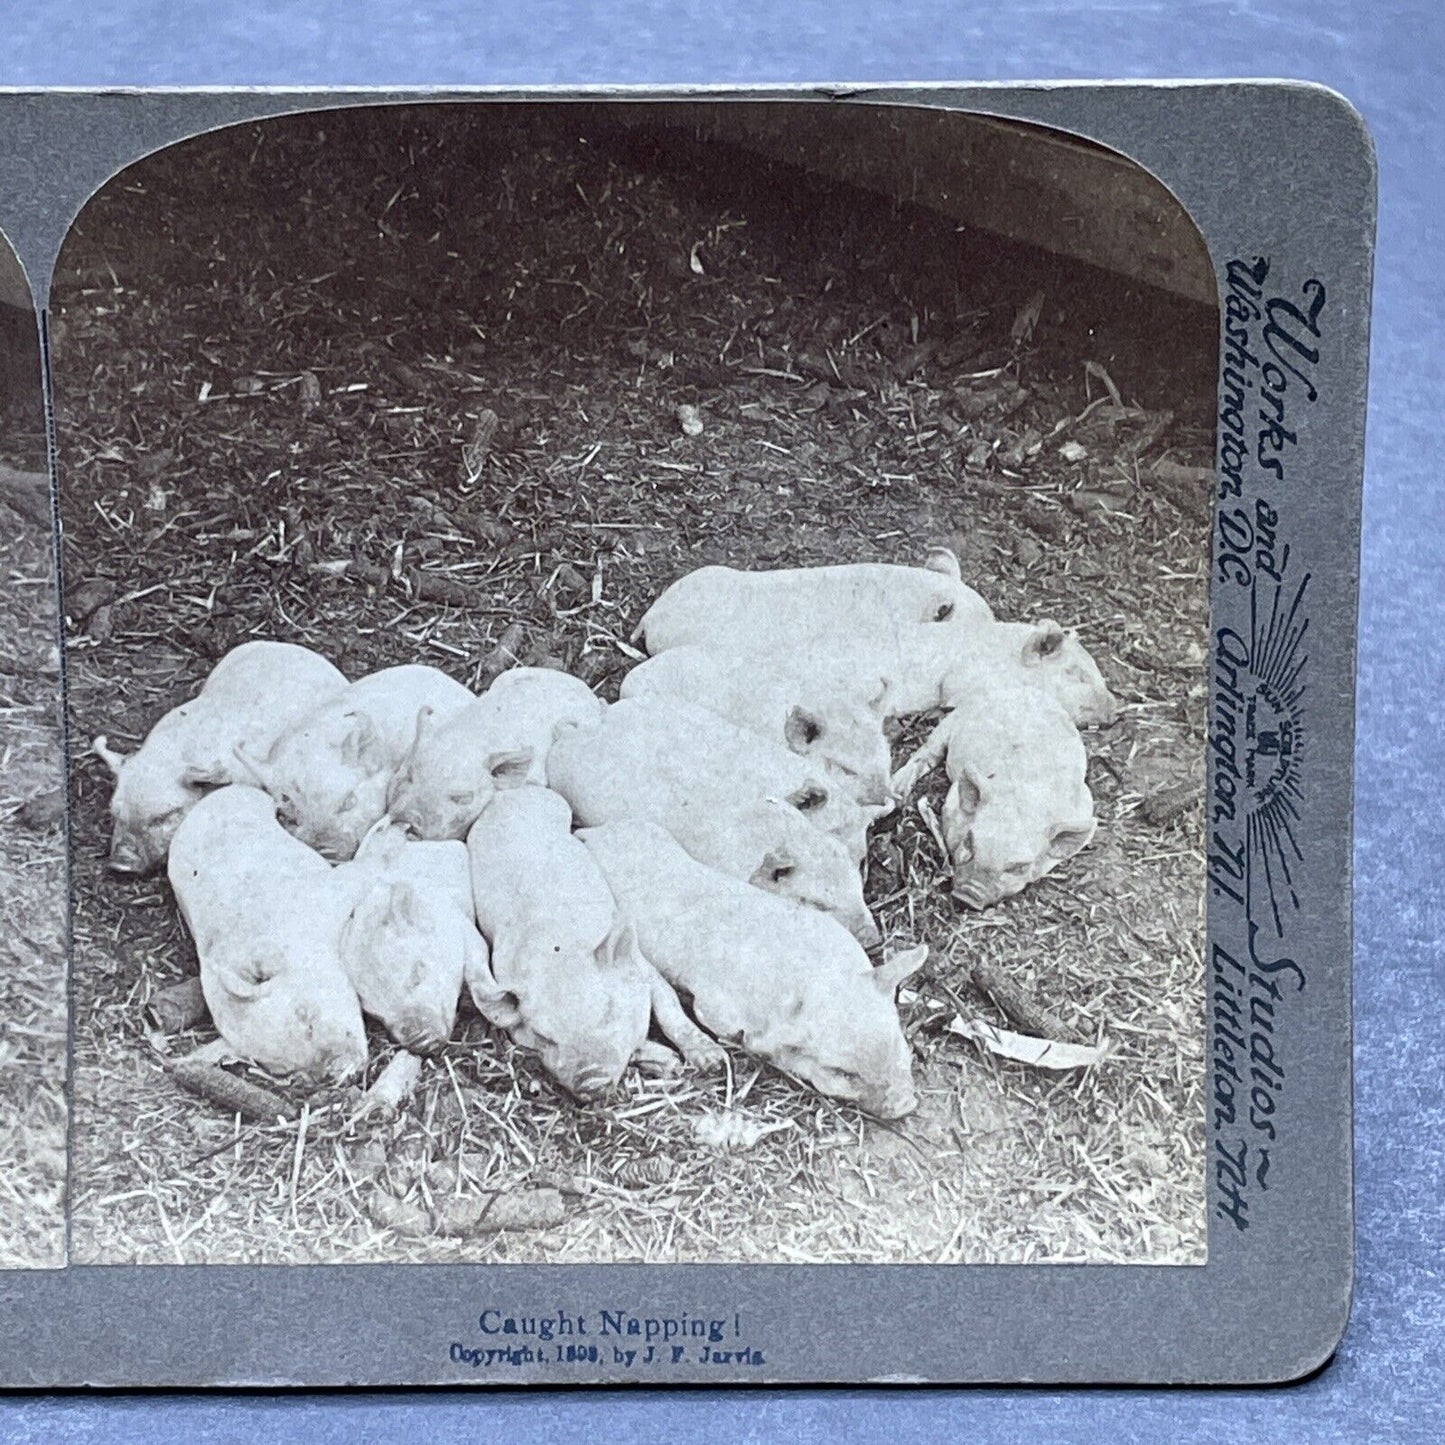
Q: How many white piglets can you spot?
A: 13